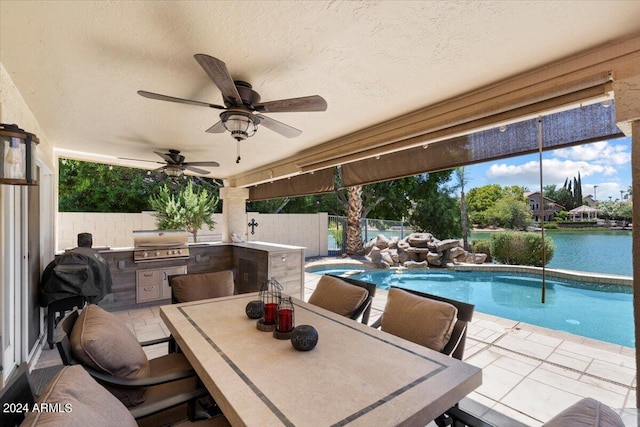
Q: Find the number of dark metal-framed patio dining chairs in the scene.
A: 6